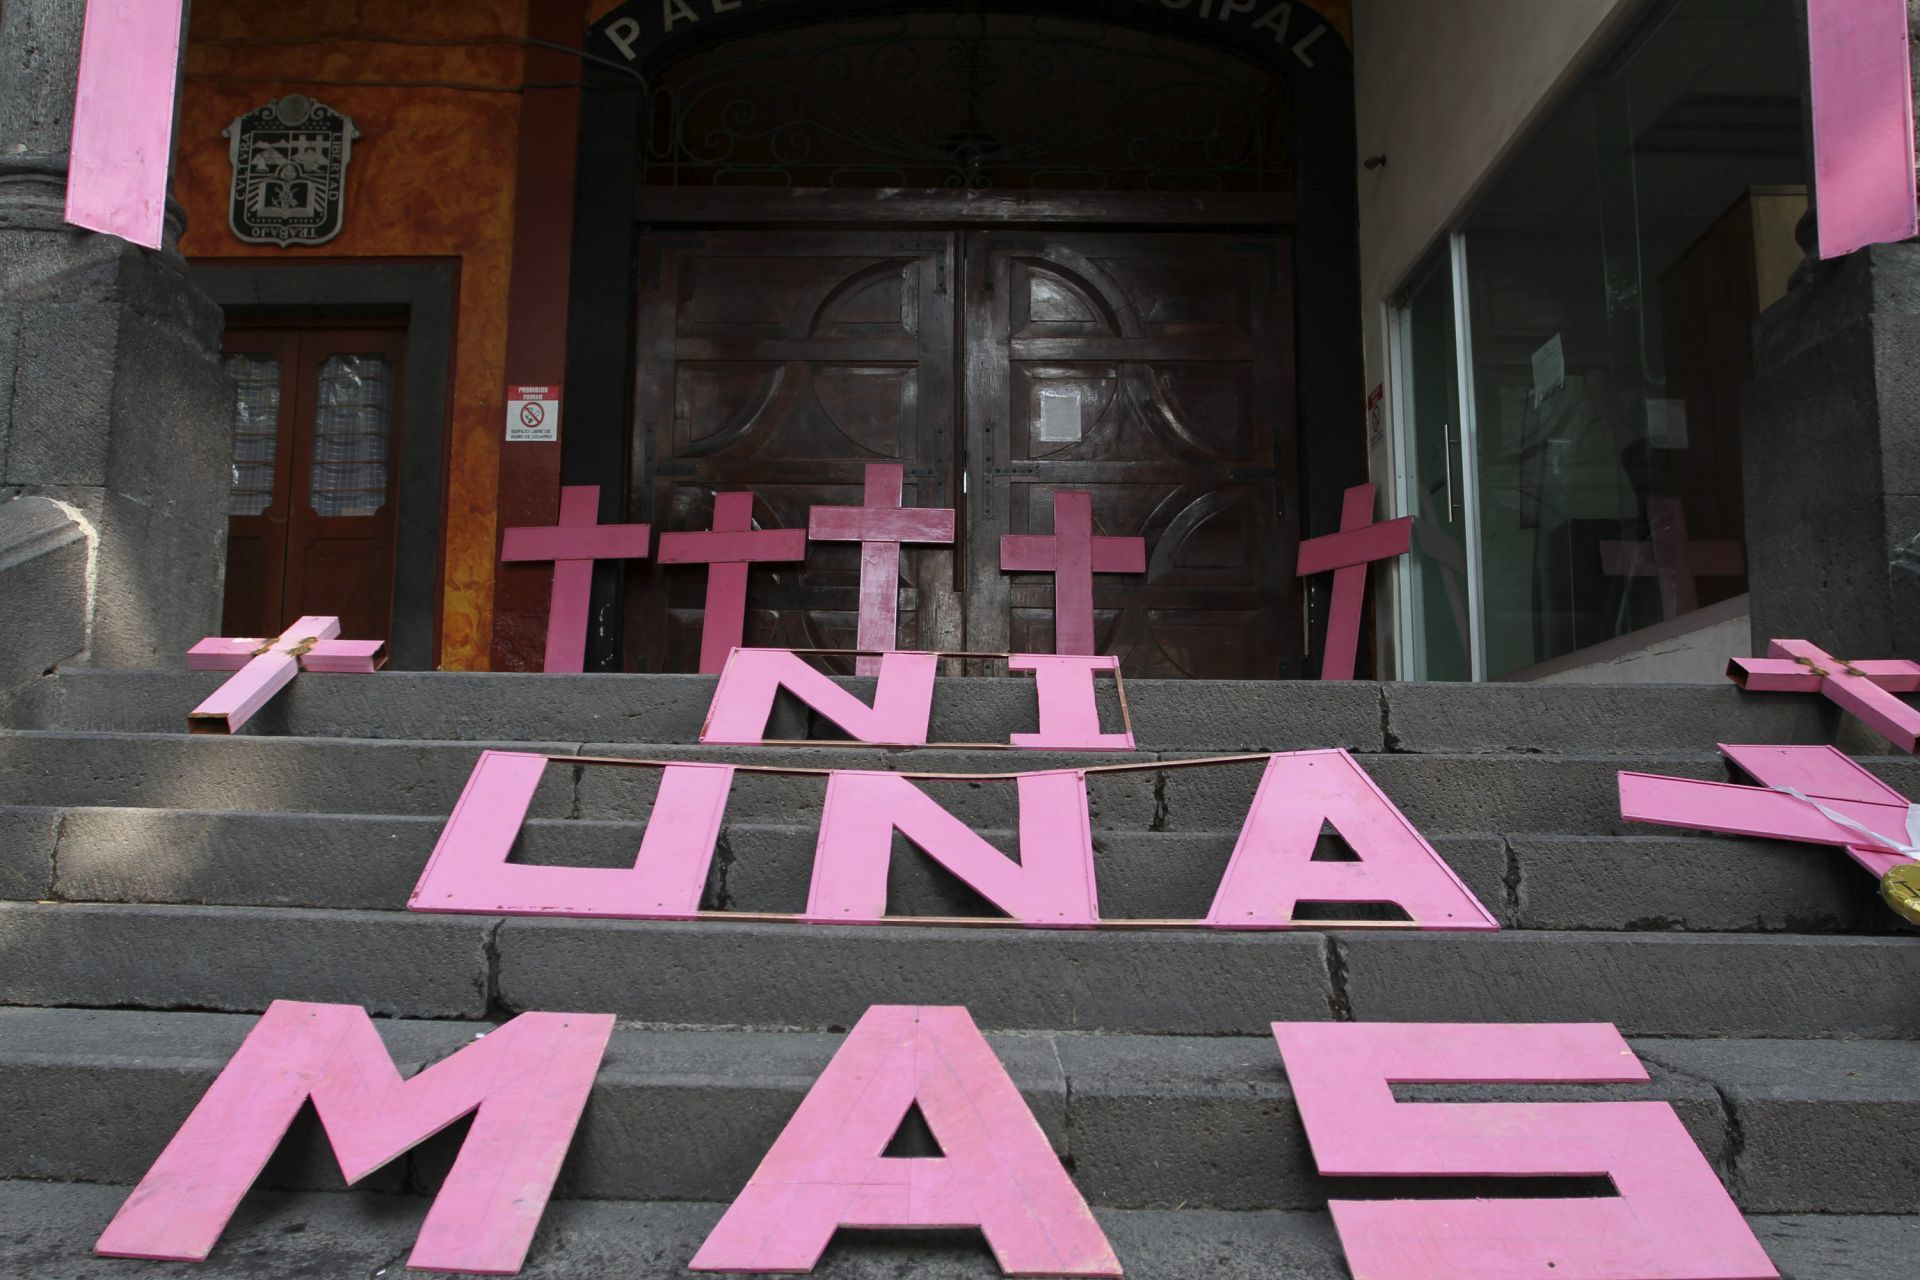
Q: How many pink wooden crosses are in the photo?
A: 8